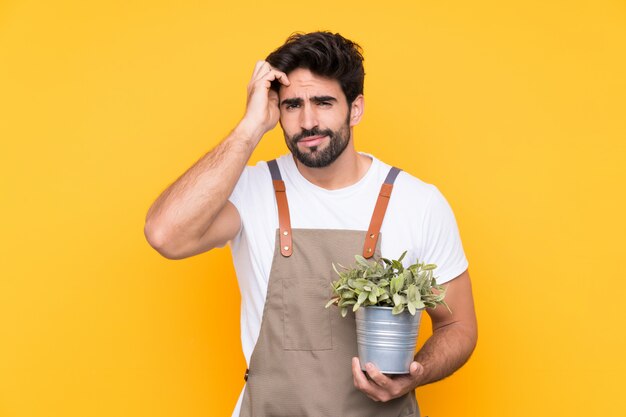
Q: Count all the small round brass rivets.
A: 4